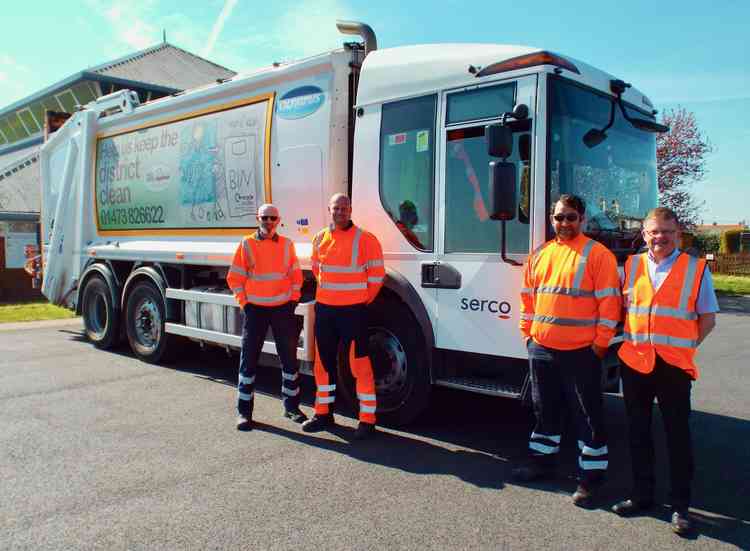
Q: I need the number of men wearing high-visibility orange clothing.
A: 4